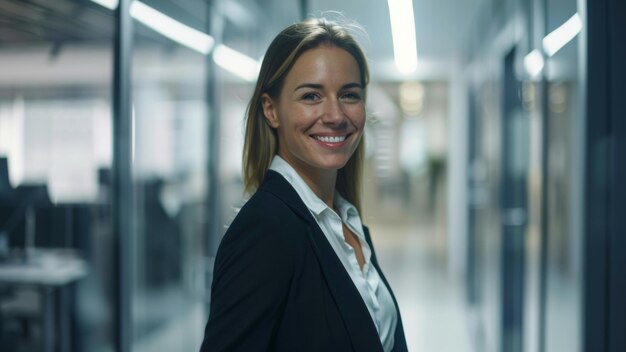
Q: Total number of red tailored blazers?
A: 0